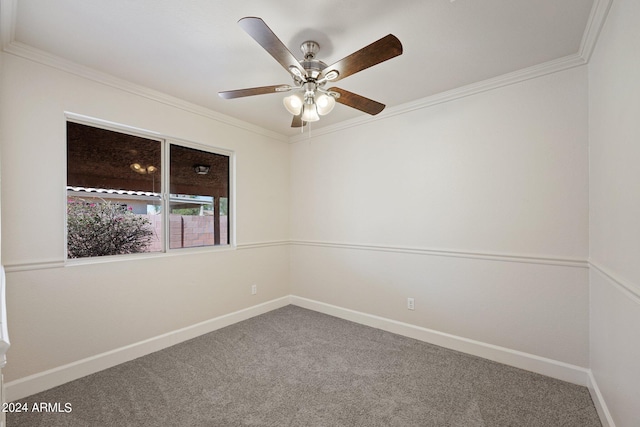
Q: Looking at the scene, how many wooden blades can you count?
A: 5